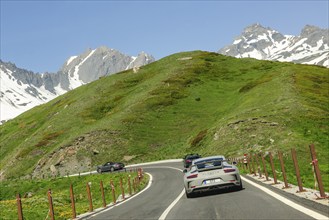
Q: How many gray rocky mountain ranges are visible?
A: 2